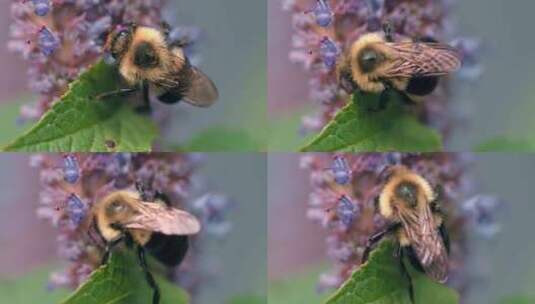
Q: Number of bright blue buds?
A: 8